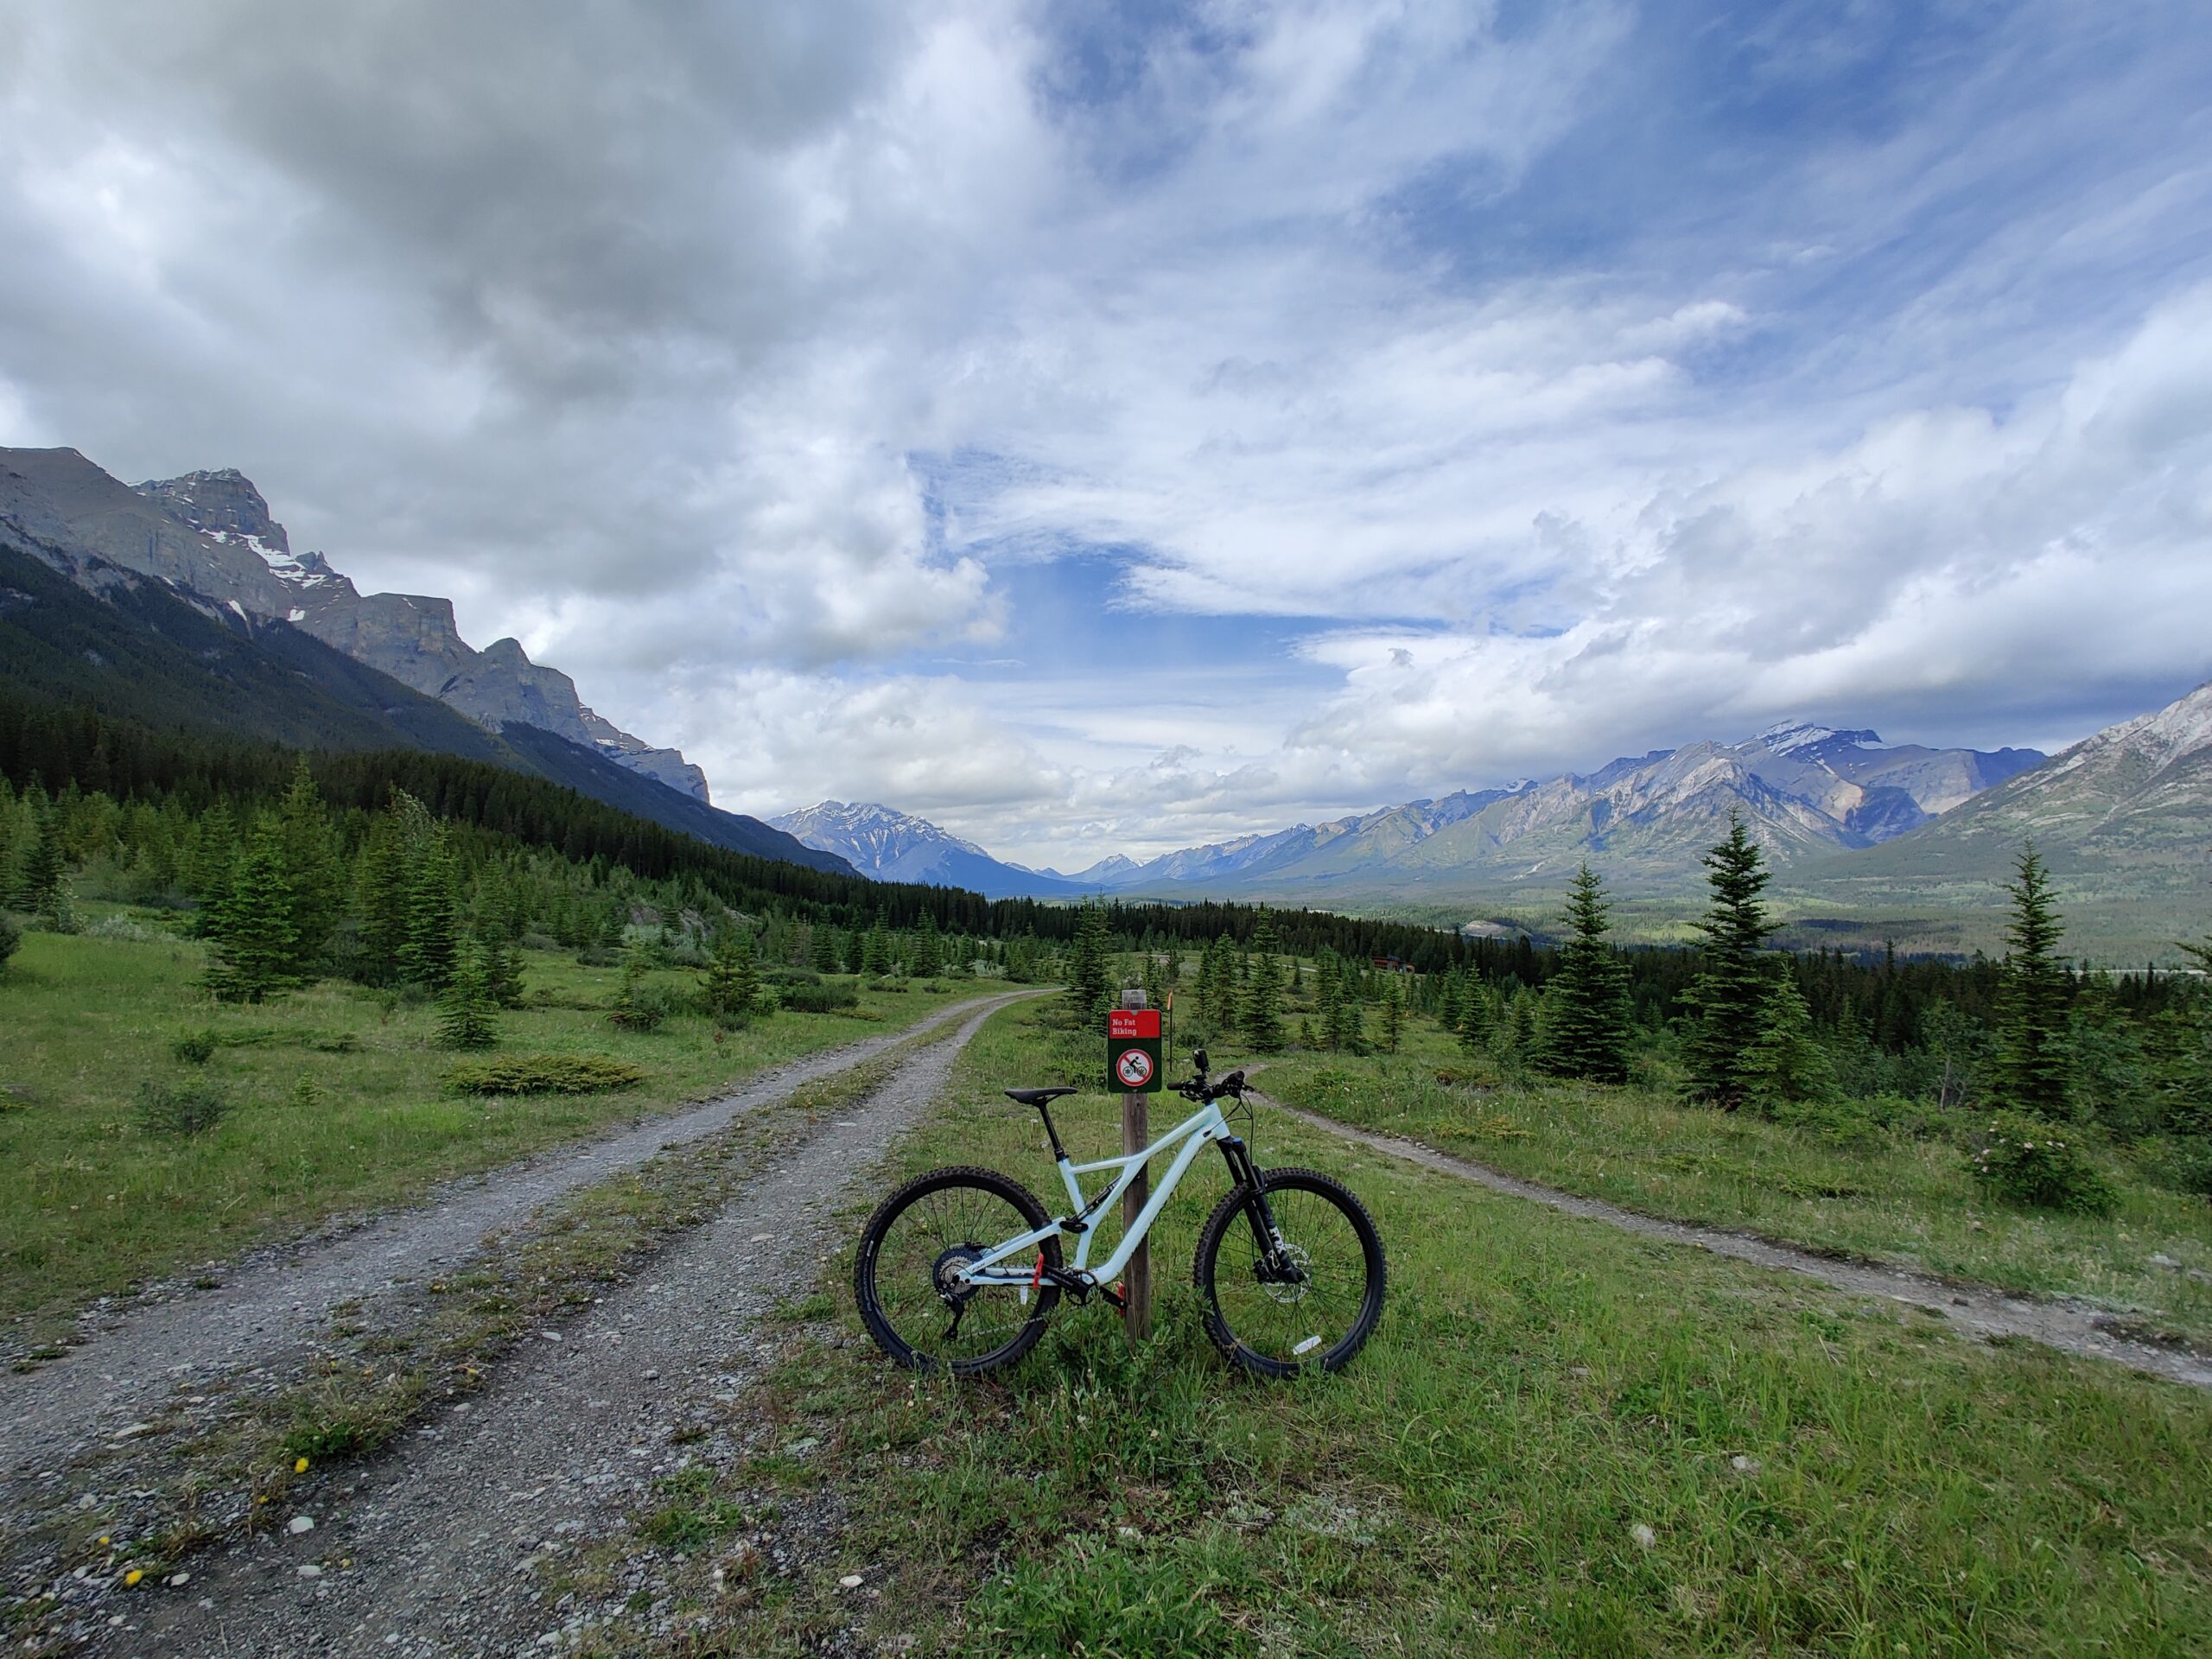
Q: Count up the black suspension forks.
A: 1